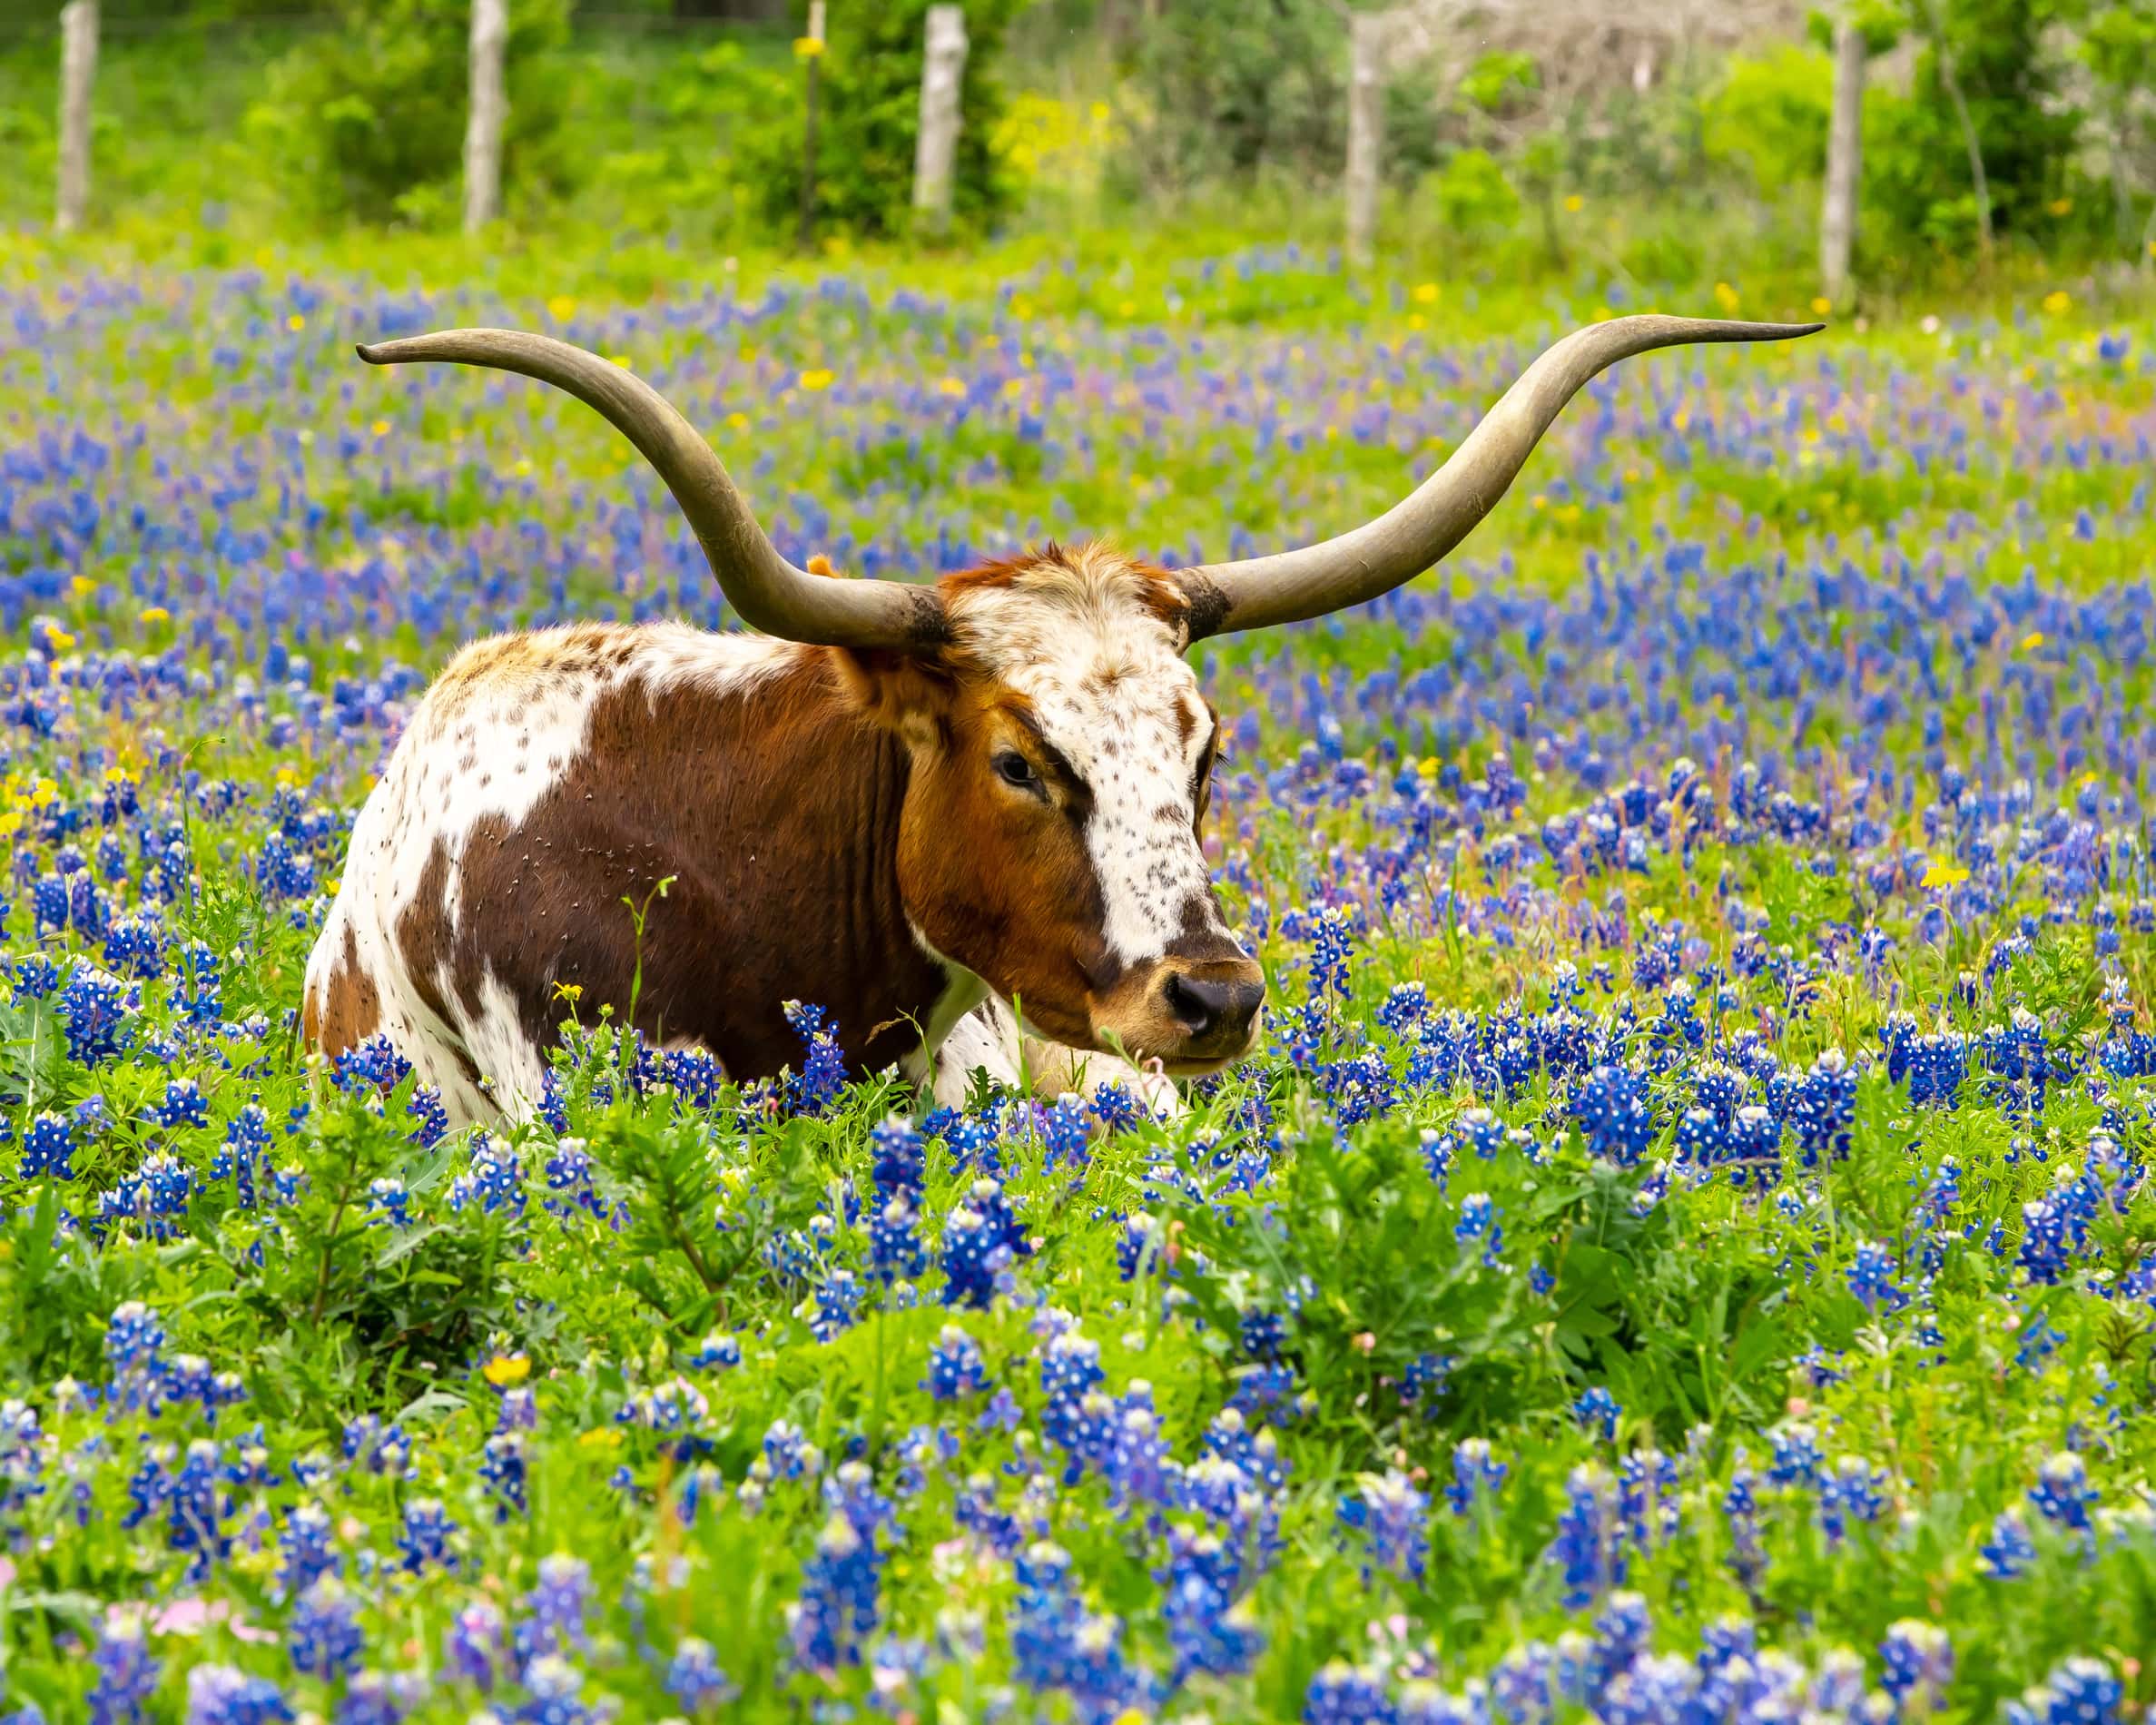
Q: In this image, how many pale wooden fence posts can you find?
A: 5